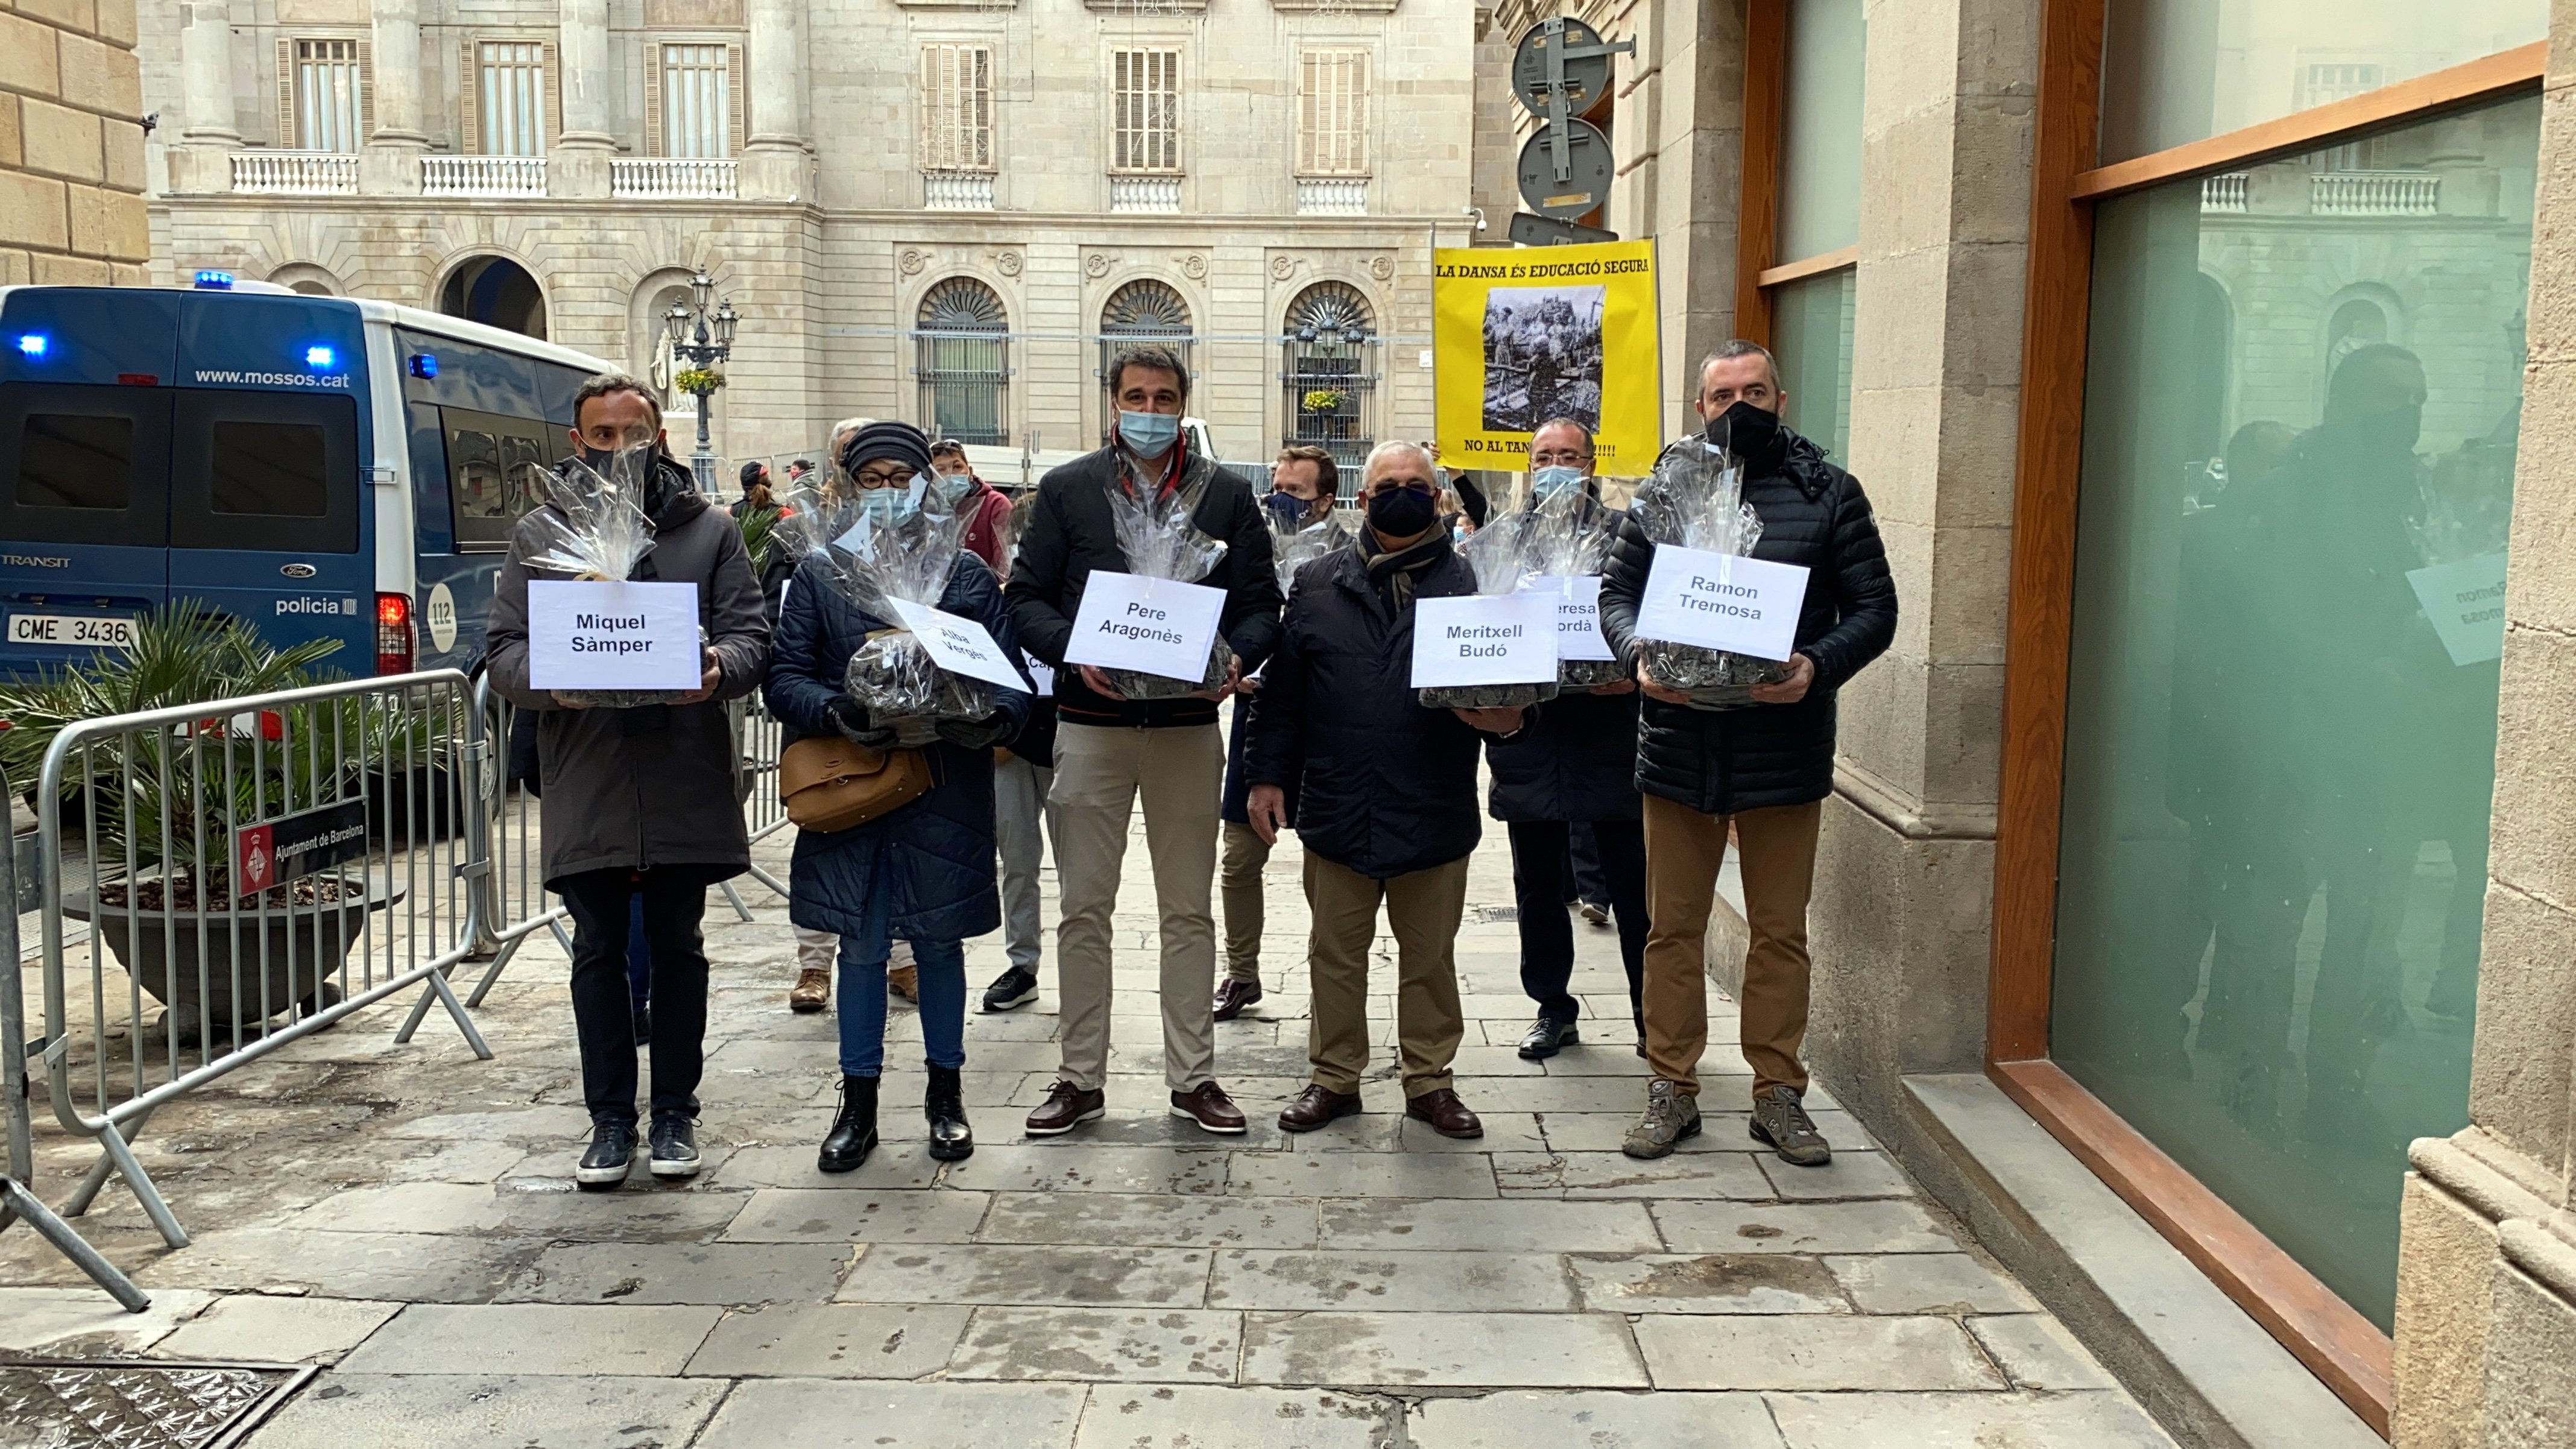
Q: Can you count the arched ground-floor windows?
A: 3